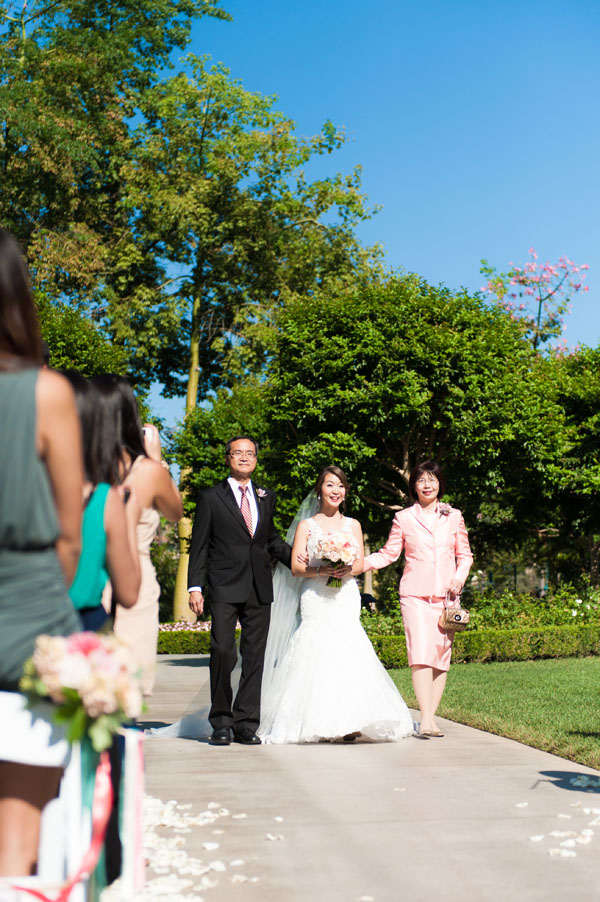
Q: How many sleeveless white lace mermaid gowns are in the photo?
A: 1